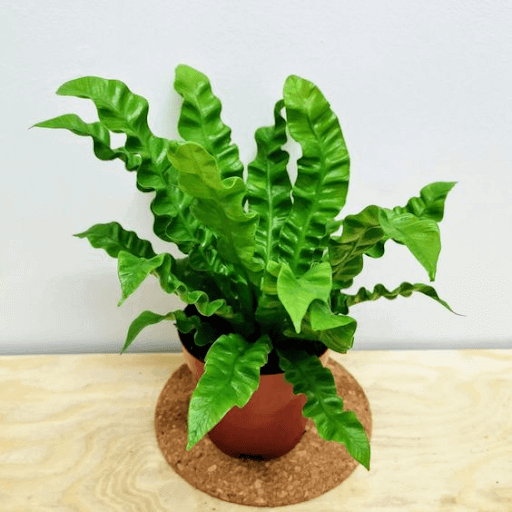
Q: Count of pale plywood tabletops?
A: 1